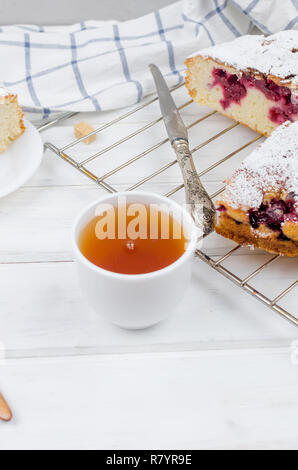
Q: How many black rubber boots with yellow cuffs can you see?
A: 0